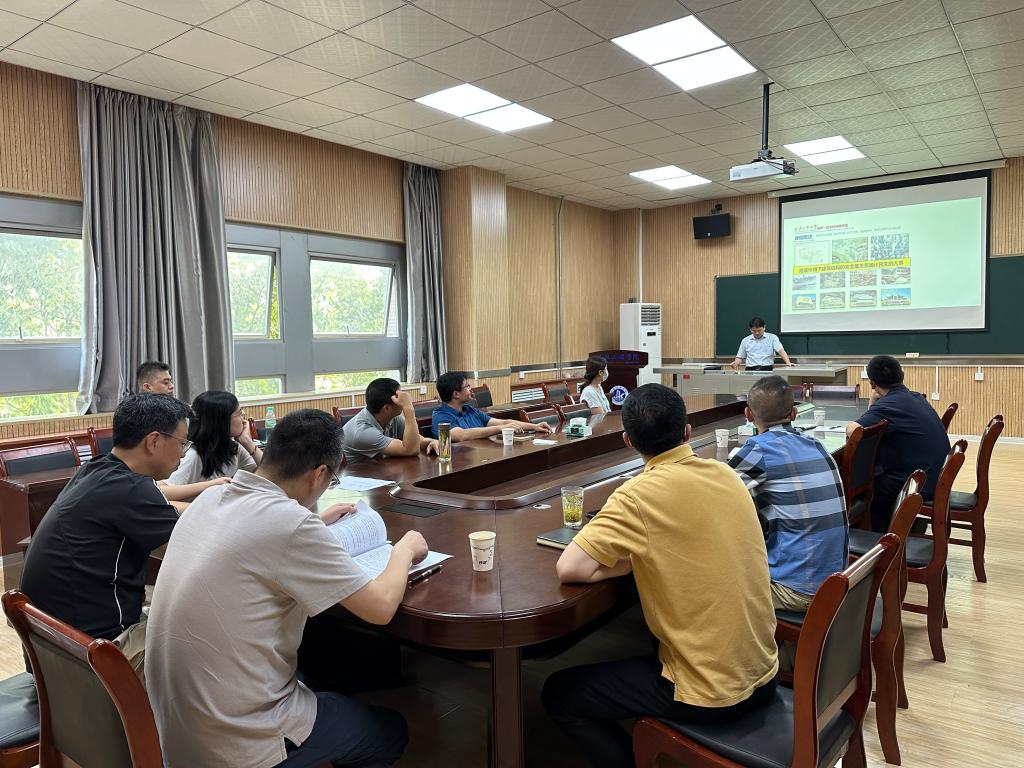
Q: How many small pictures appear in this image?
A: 11